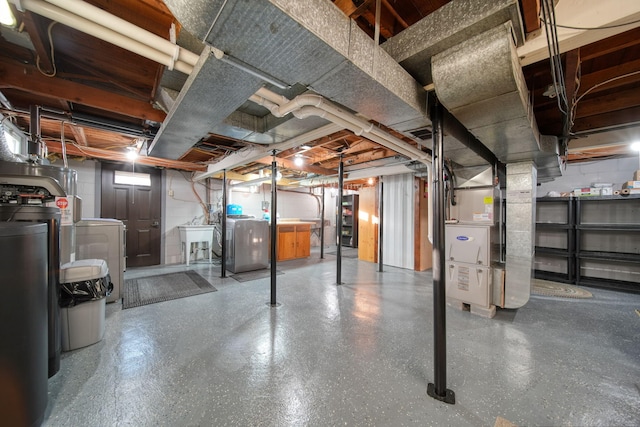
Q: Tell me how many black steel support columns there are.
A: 6